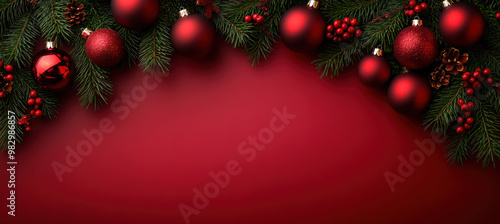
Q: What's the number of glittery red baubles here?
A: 2